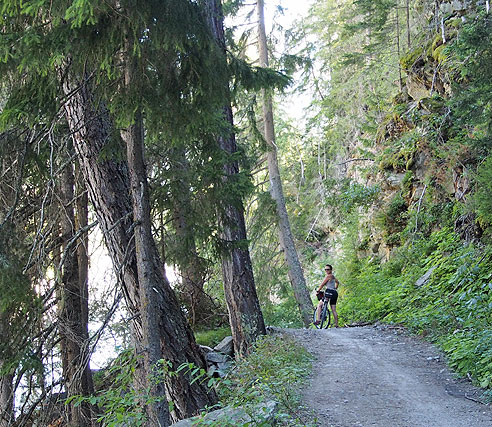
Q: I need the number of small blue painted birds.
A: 0